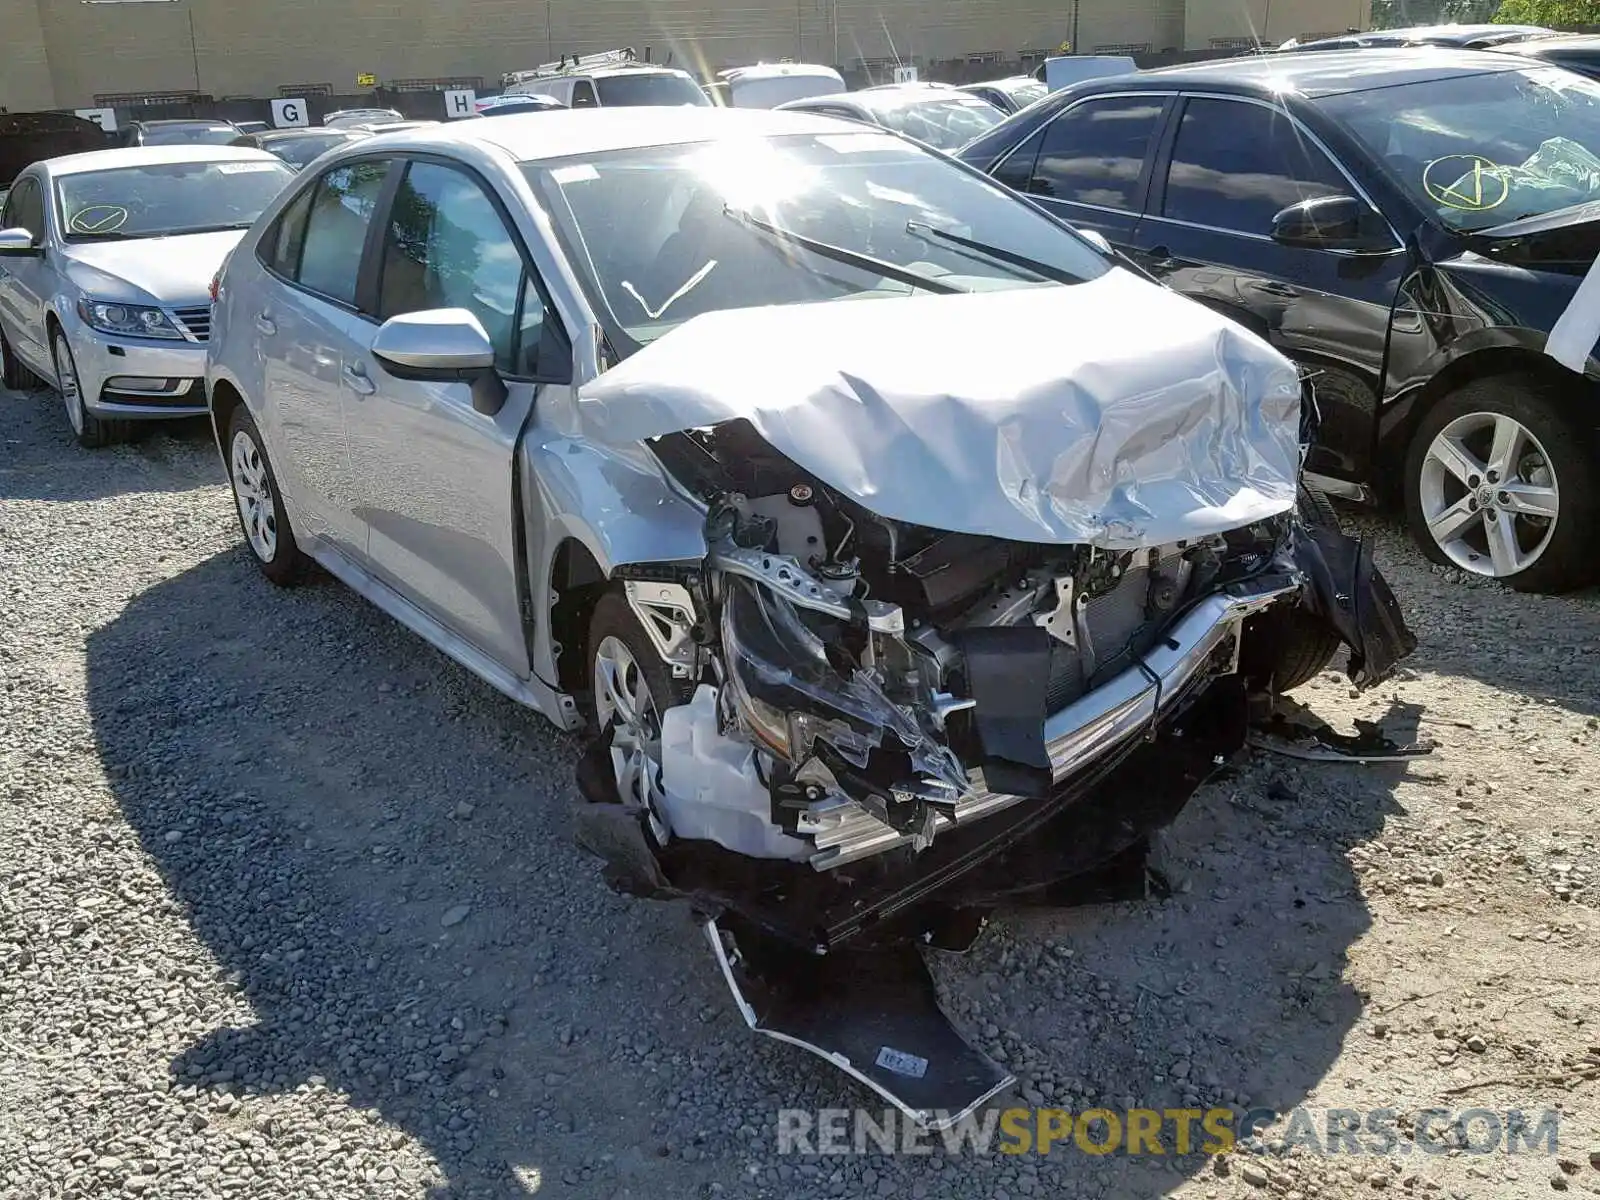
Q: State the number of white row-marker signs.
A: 4